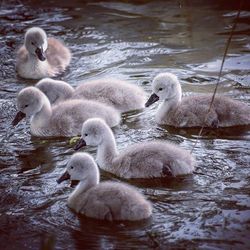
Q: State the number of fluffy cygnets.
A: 6